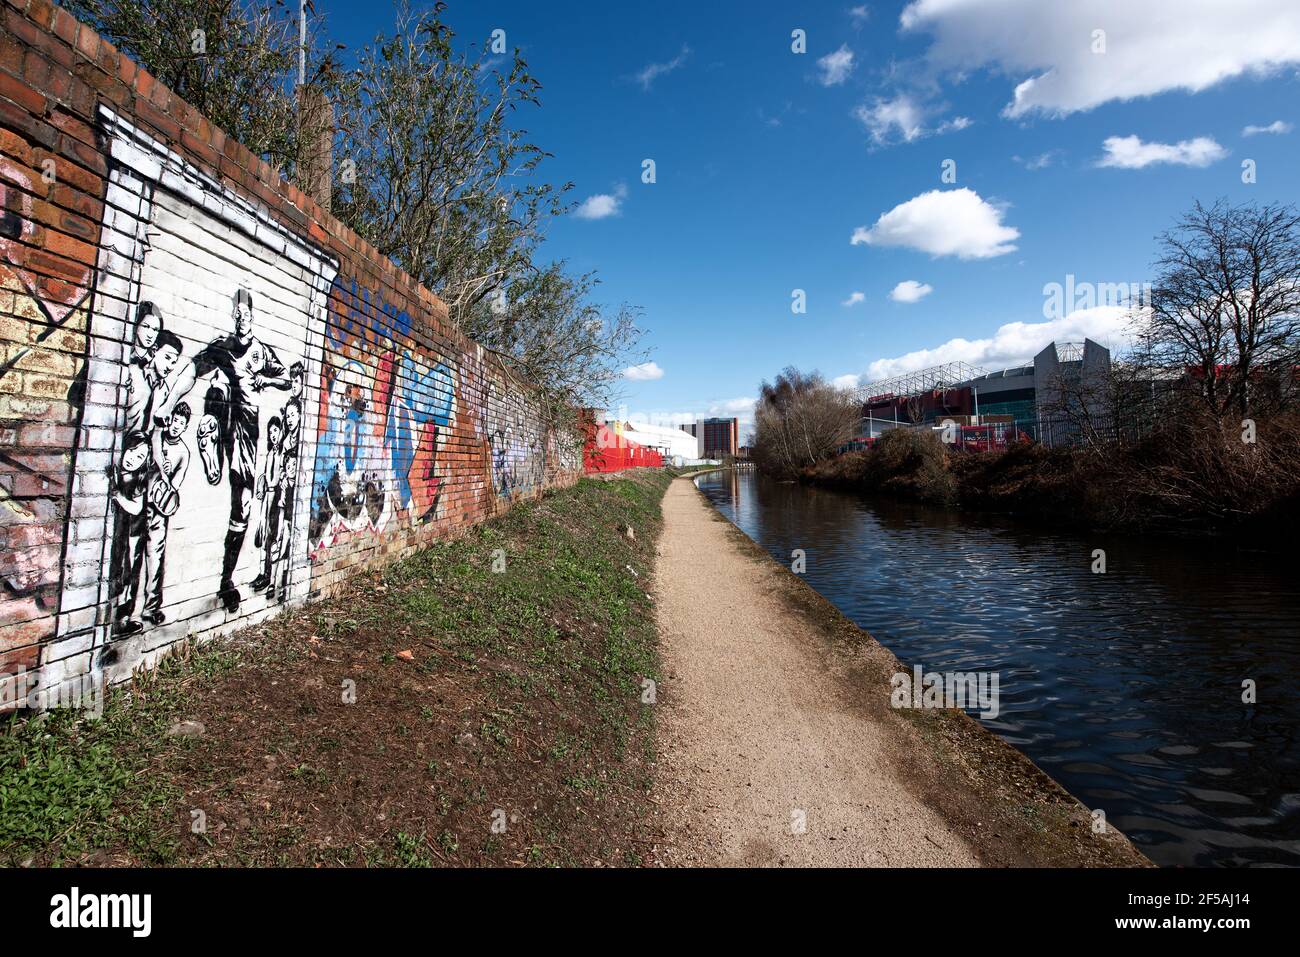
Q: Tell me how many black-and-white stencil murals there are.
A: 1